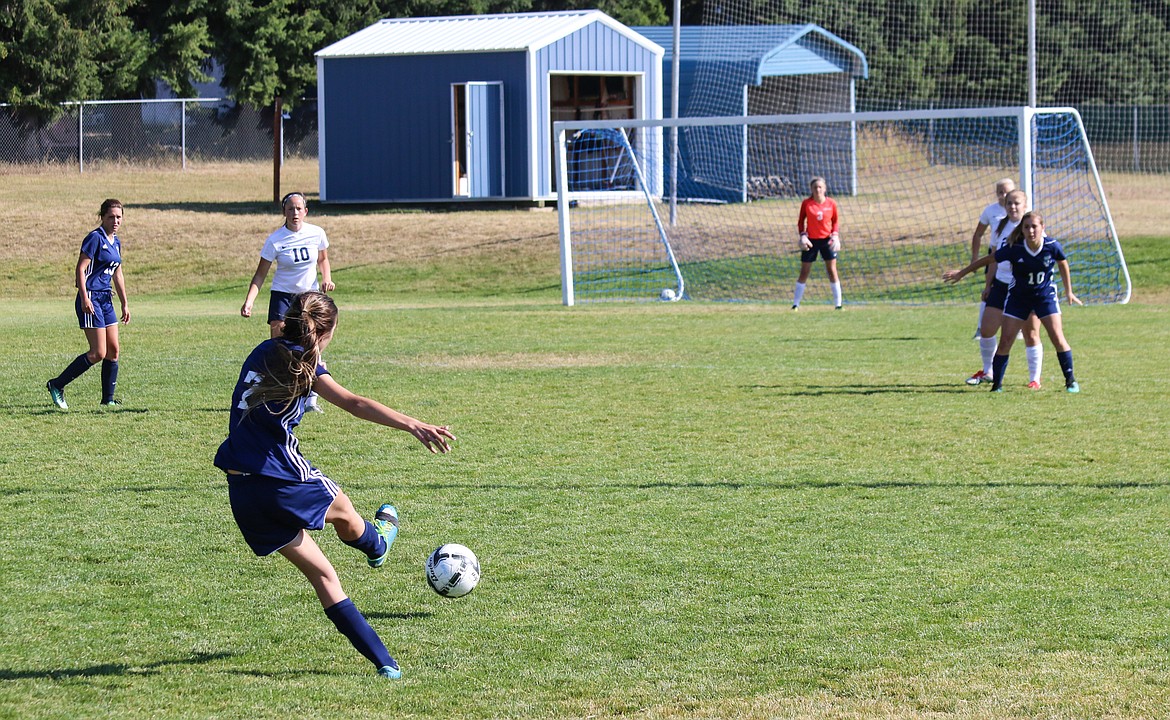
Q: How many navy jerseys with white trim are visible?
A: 3